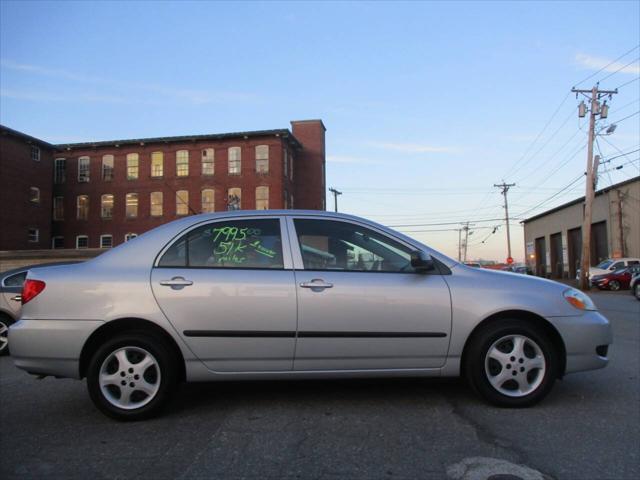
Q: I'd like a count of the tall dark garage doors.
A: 4